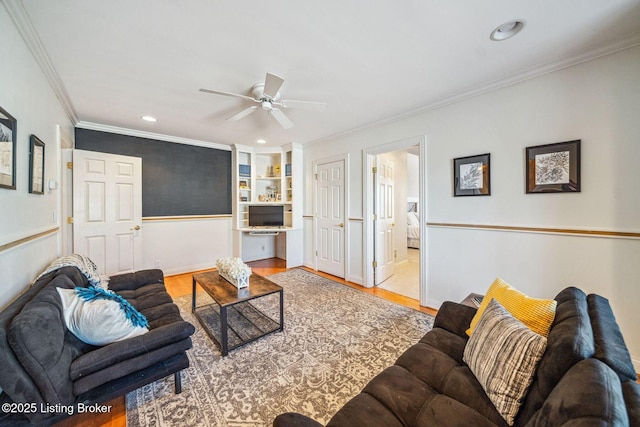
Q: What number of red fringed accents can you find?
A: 0